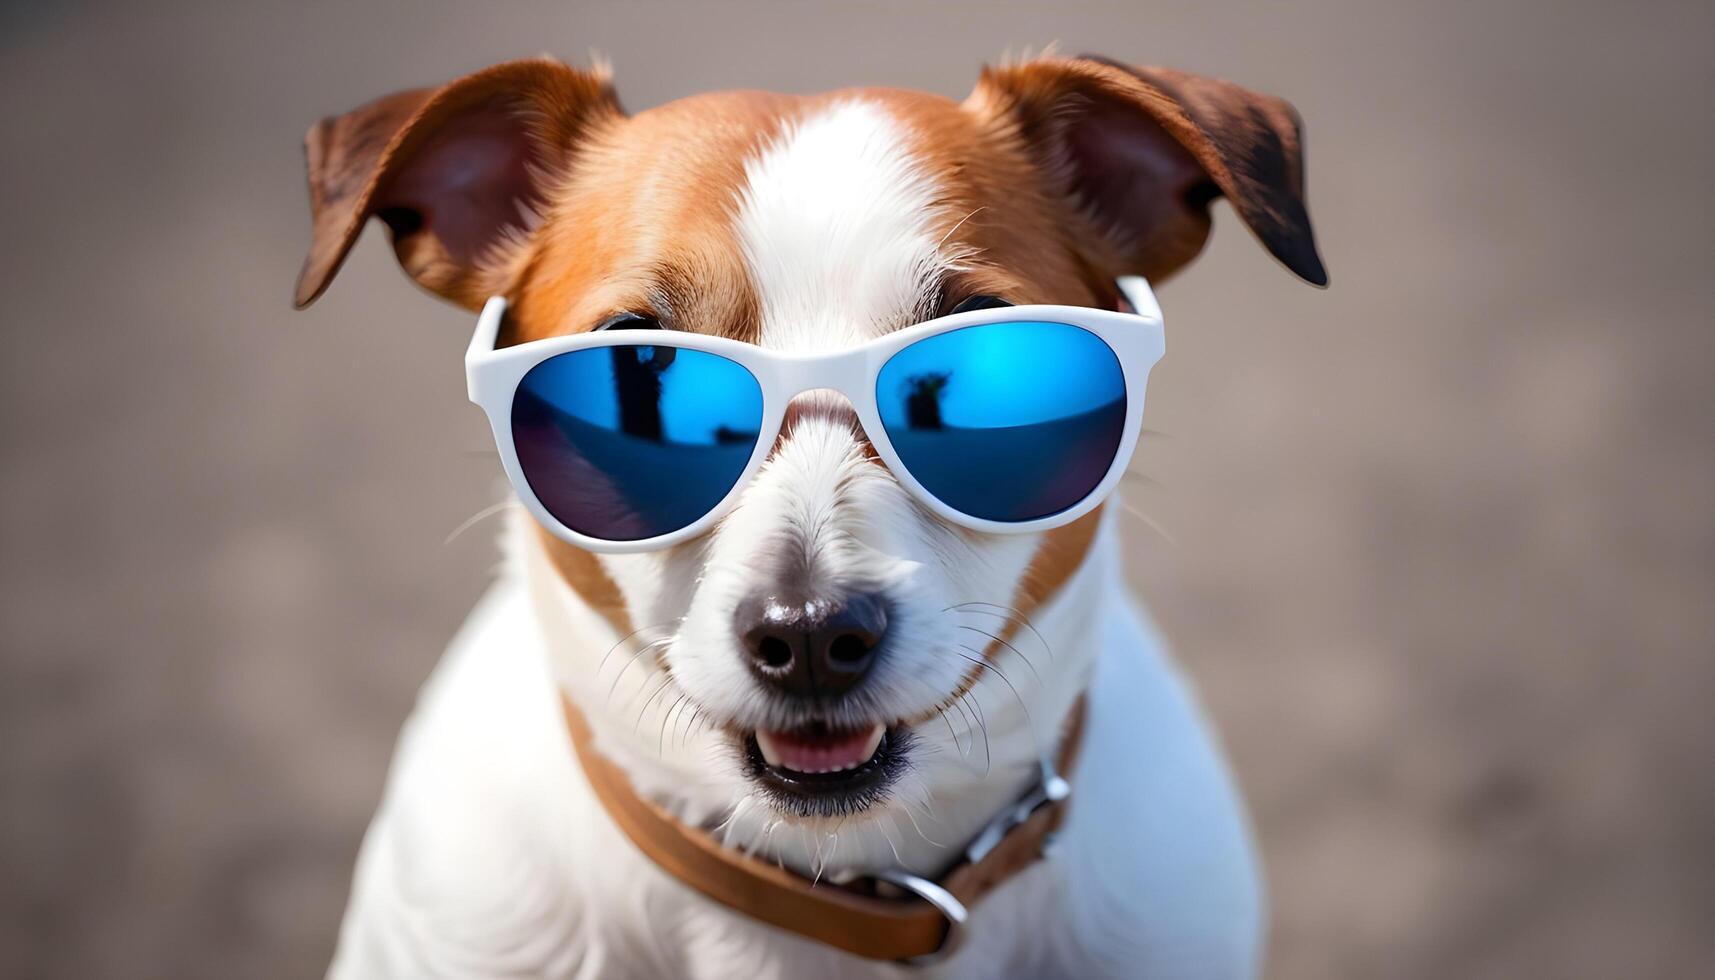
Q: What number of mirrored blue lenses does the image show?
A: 2